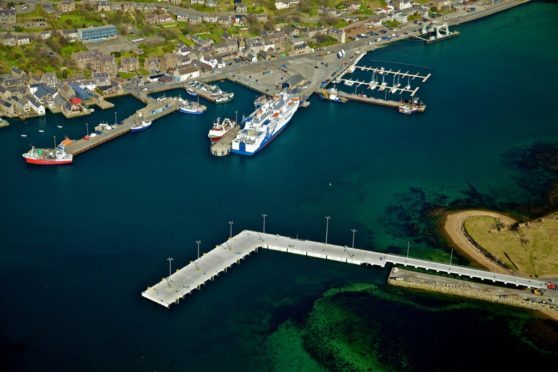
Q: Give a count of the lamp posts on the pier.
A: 8